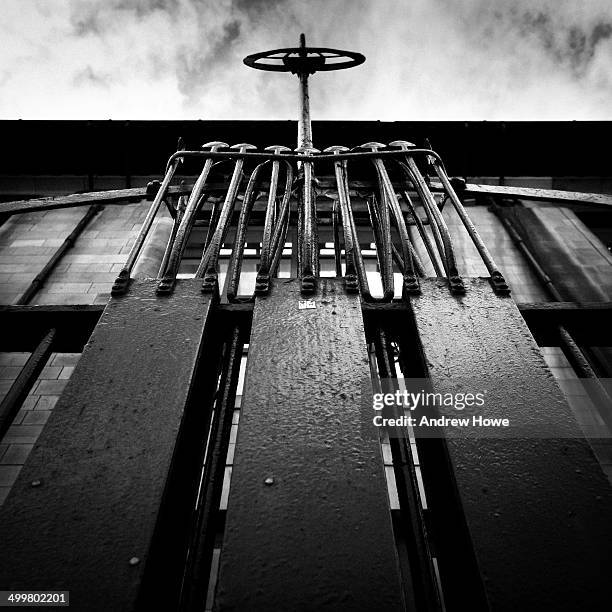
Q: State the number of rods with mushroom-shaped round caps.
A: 7